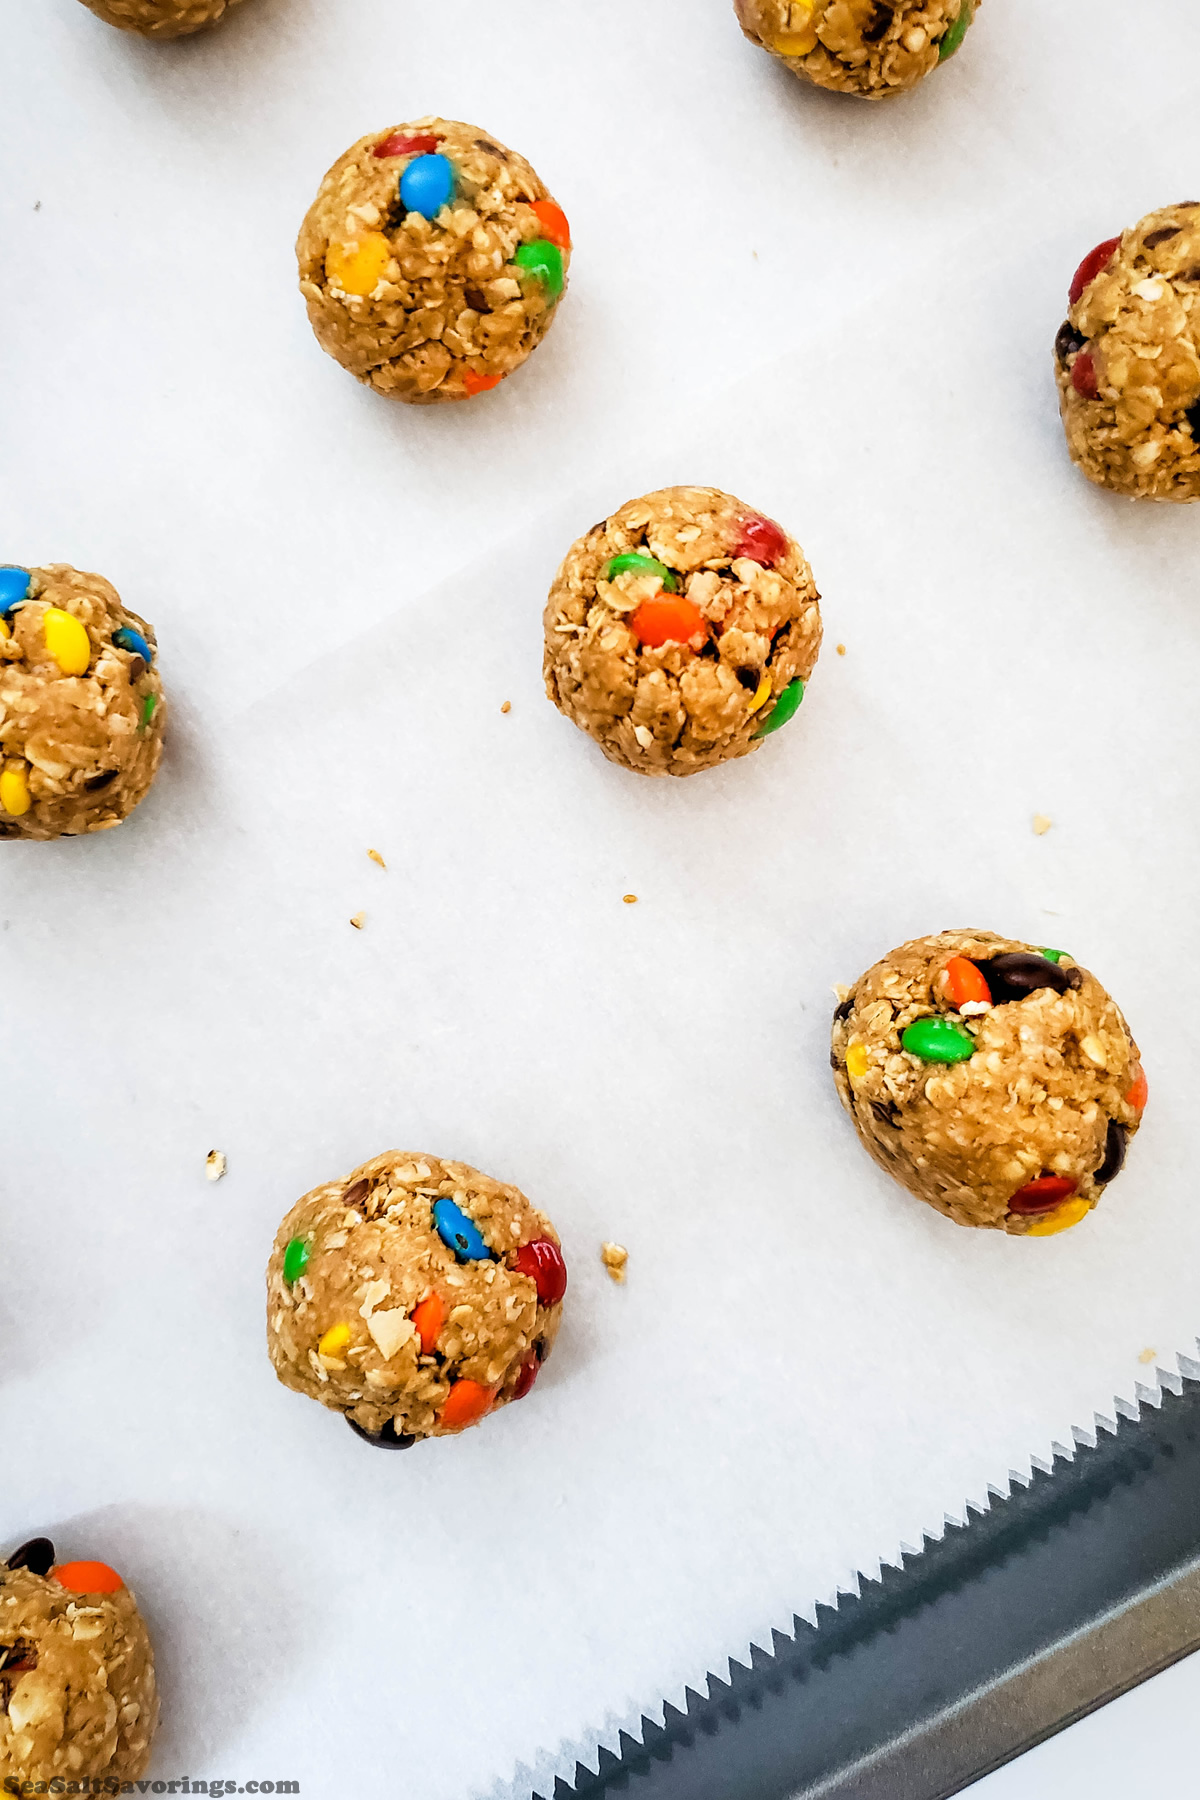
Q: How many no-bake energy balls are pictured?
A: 9